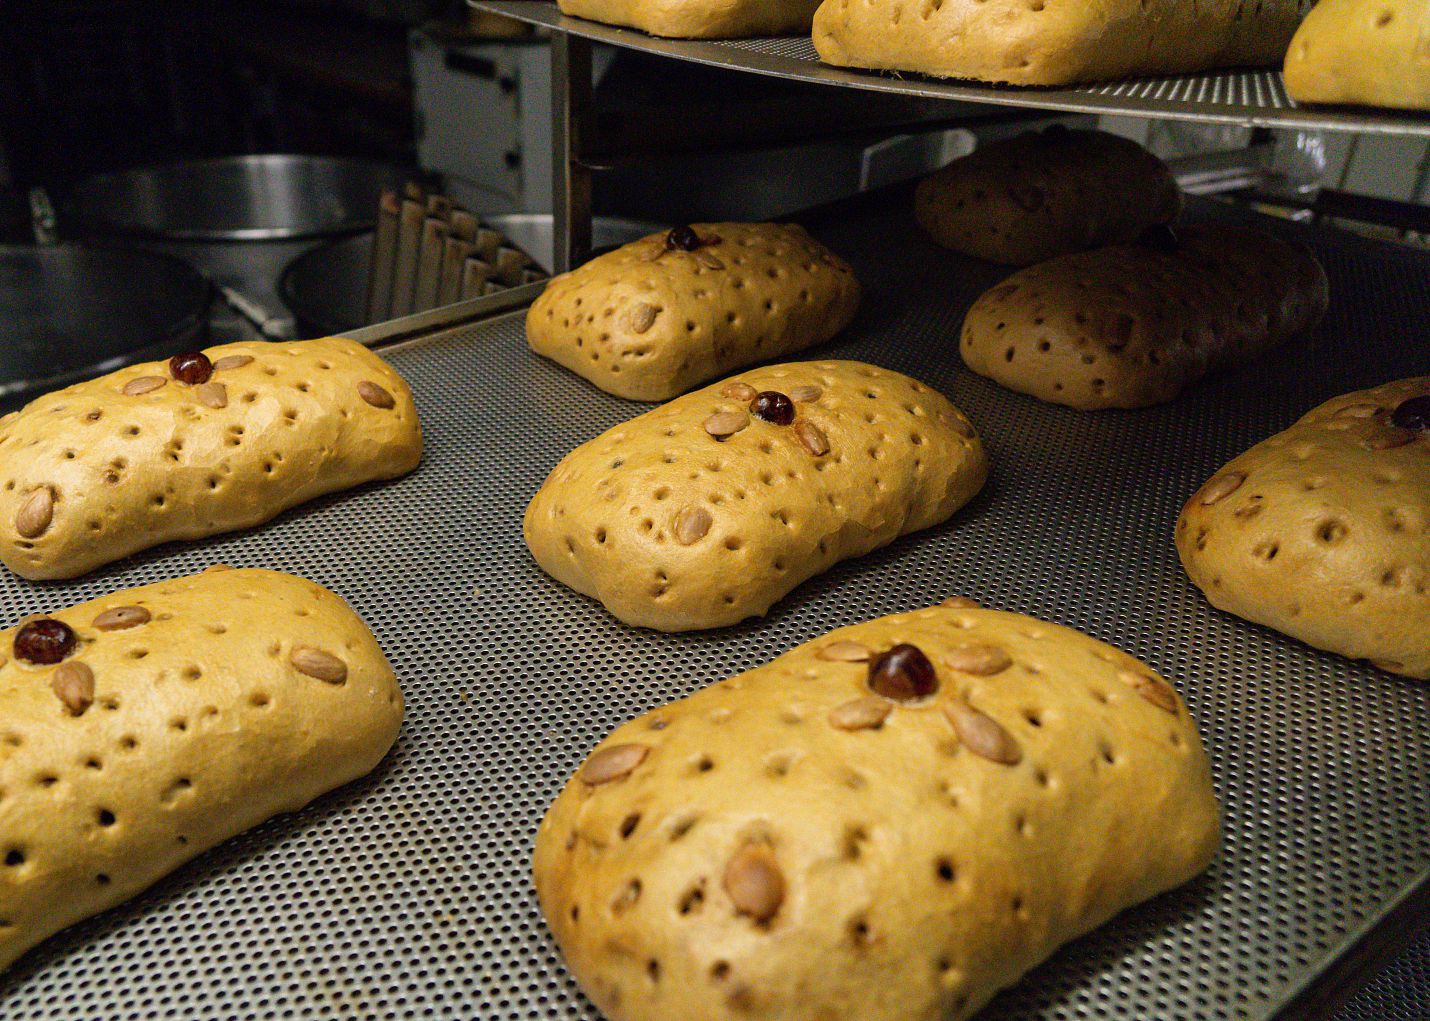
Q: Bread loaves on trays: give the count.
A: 11